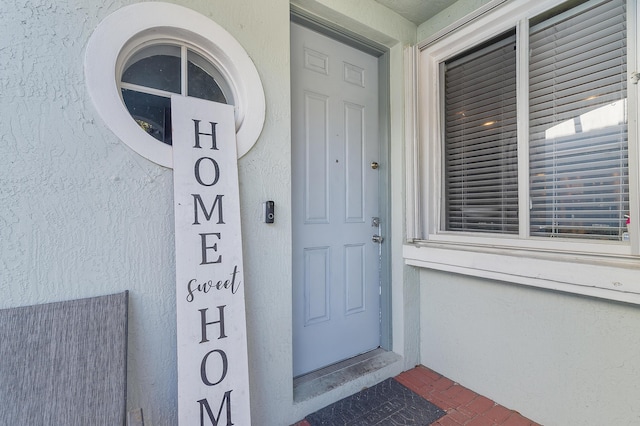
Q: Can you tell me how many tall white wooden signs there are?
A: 1